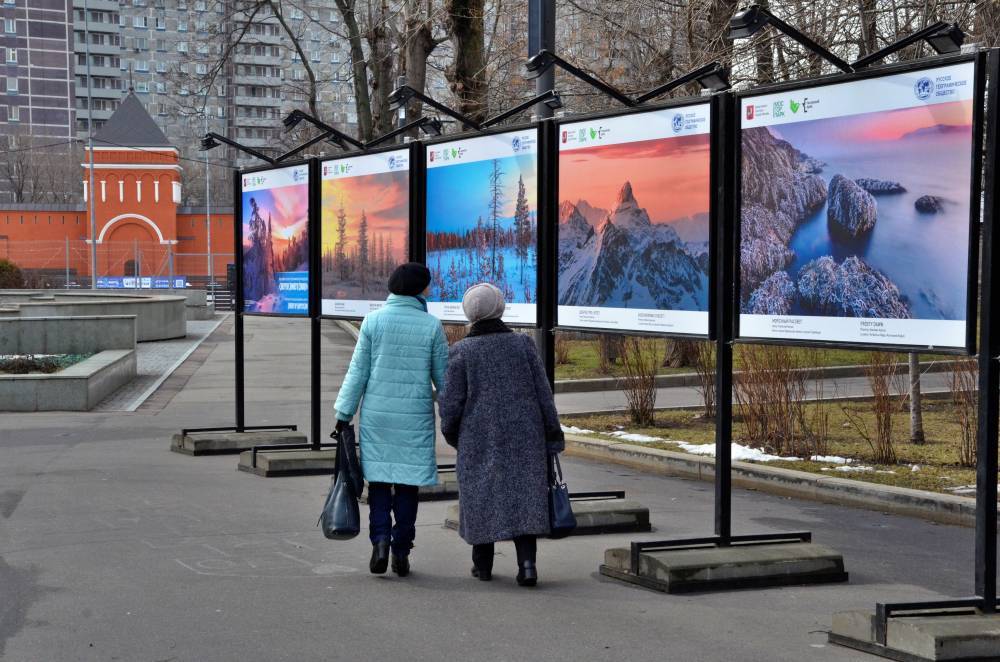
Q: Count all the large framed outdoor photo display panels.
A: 5